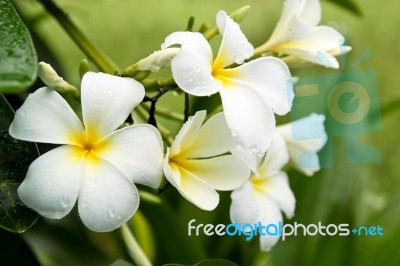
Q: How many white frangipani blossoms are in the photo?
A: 6